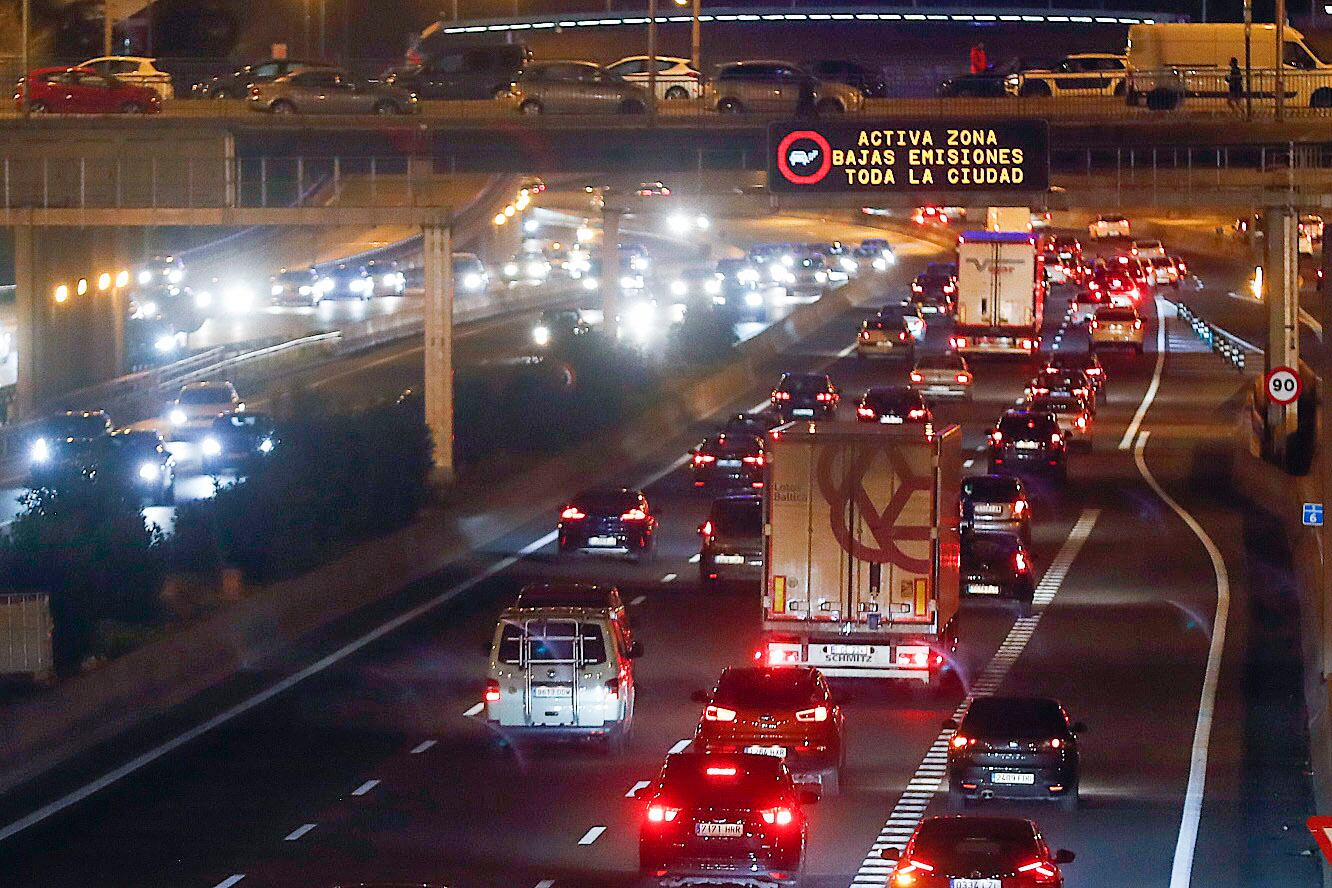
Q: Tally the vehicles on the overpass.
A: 12